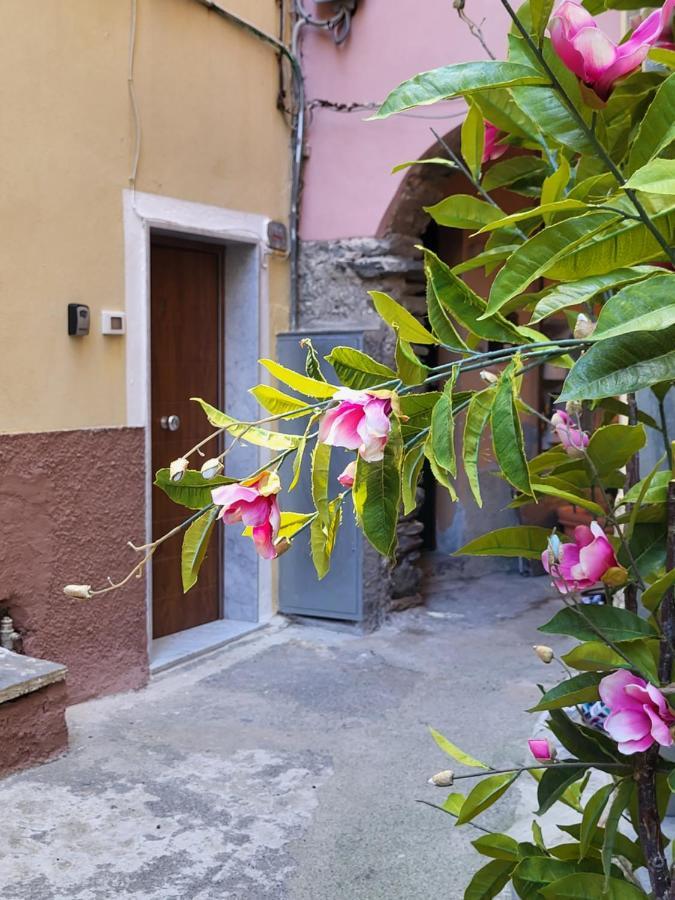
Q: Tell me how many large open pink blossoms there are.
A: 5